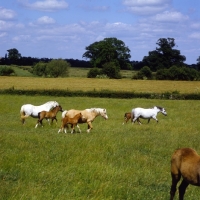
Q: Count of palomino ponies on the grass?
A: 1